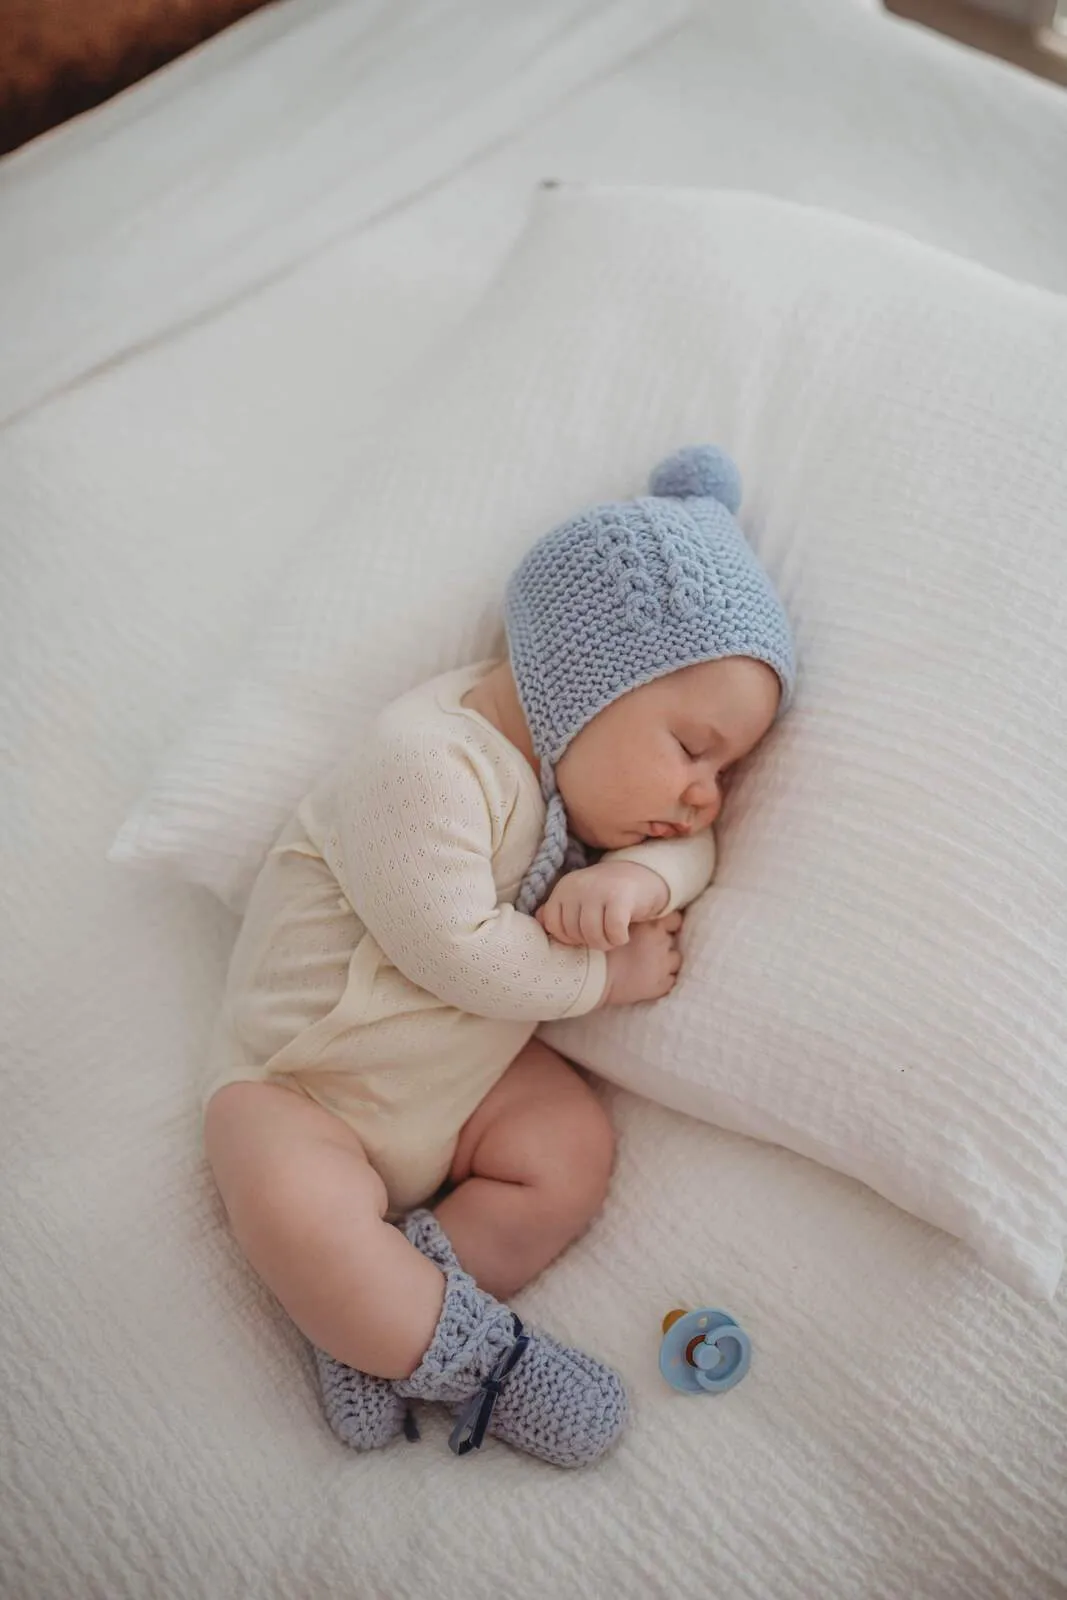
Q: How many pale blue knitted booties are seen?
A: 2